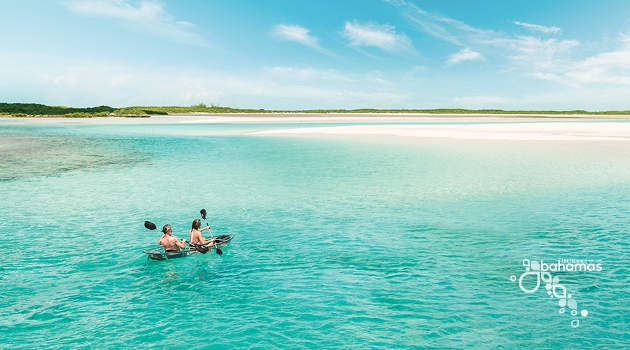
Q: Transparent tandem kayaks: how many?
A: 1